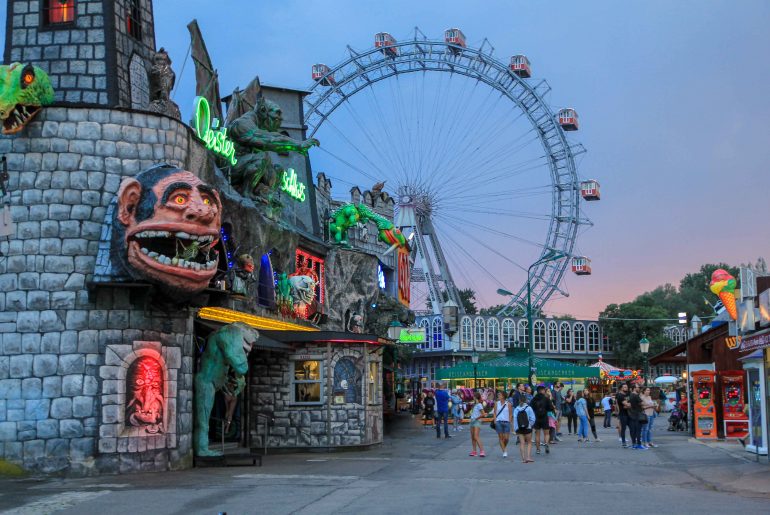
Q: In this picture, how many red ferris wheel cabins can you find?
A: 7